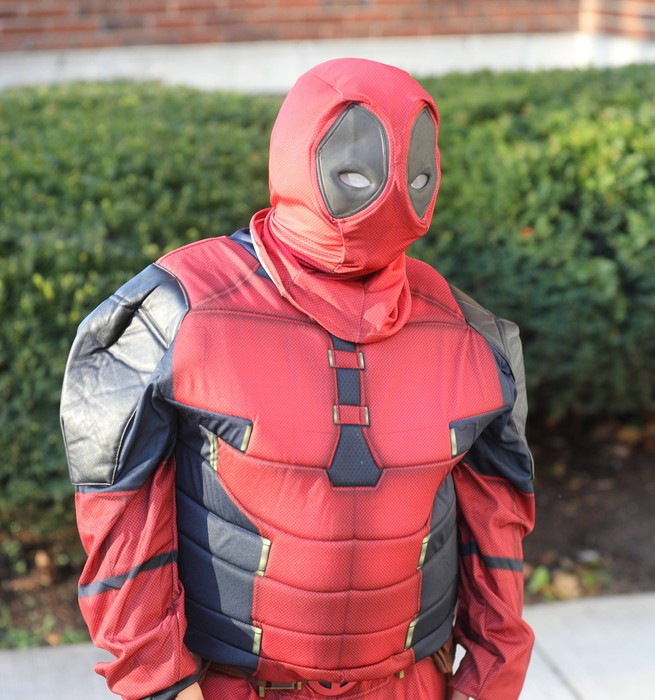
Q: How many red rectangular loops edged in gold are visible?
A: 2